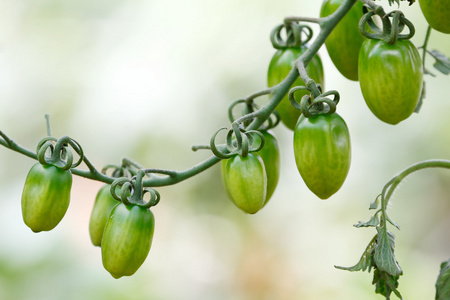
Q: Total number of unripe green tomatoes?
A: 10